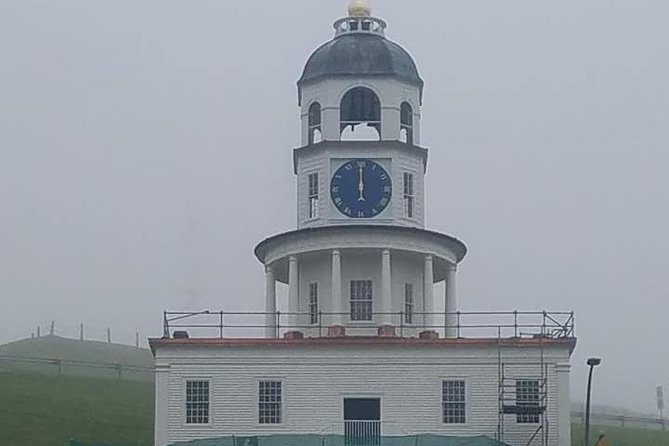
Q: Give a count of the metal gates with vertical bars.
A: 1